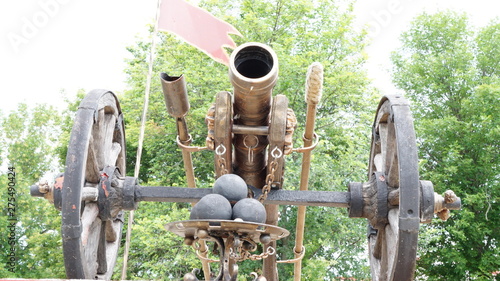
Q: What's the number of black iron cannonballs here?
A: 3